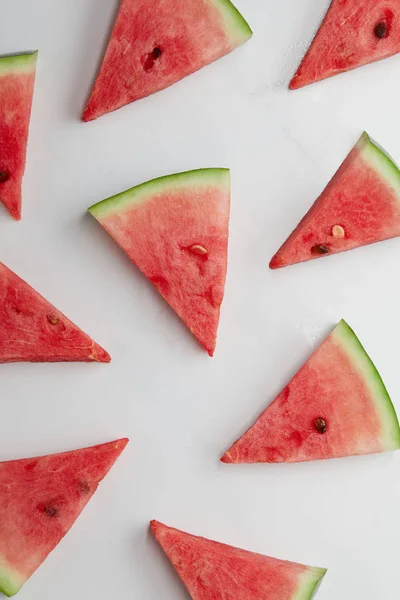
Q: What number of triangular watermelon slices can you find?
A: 9